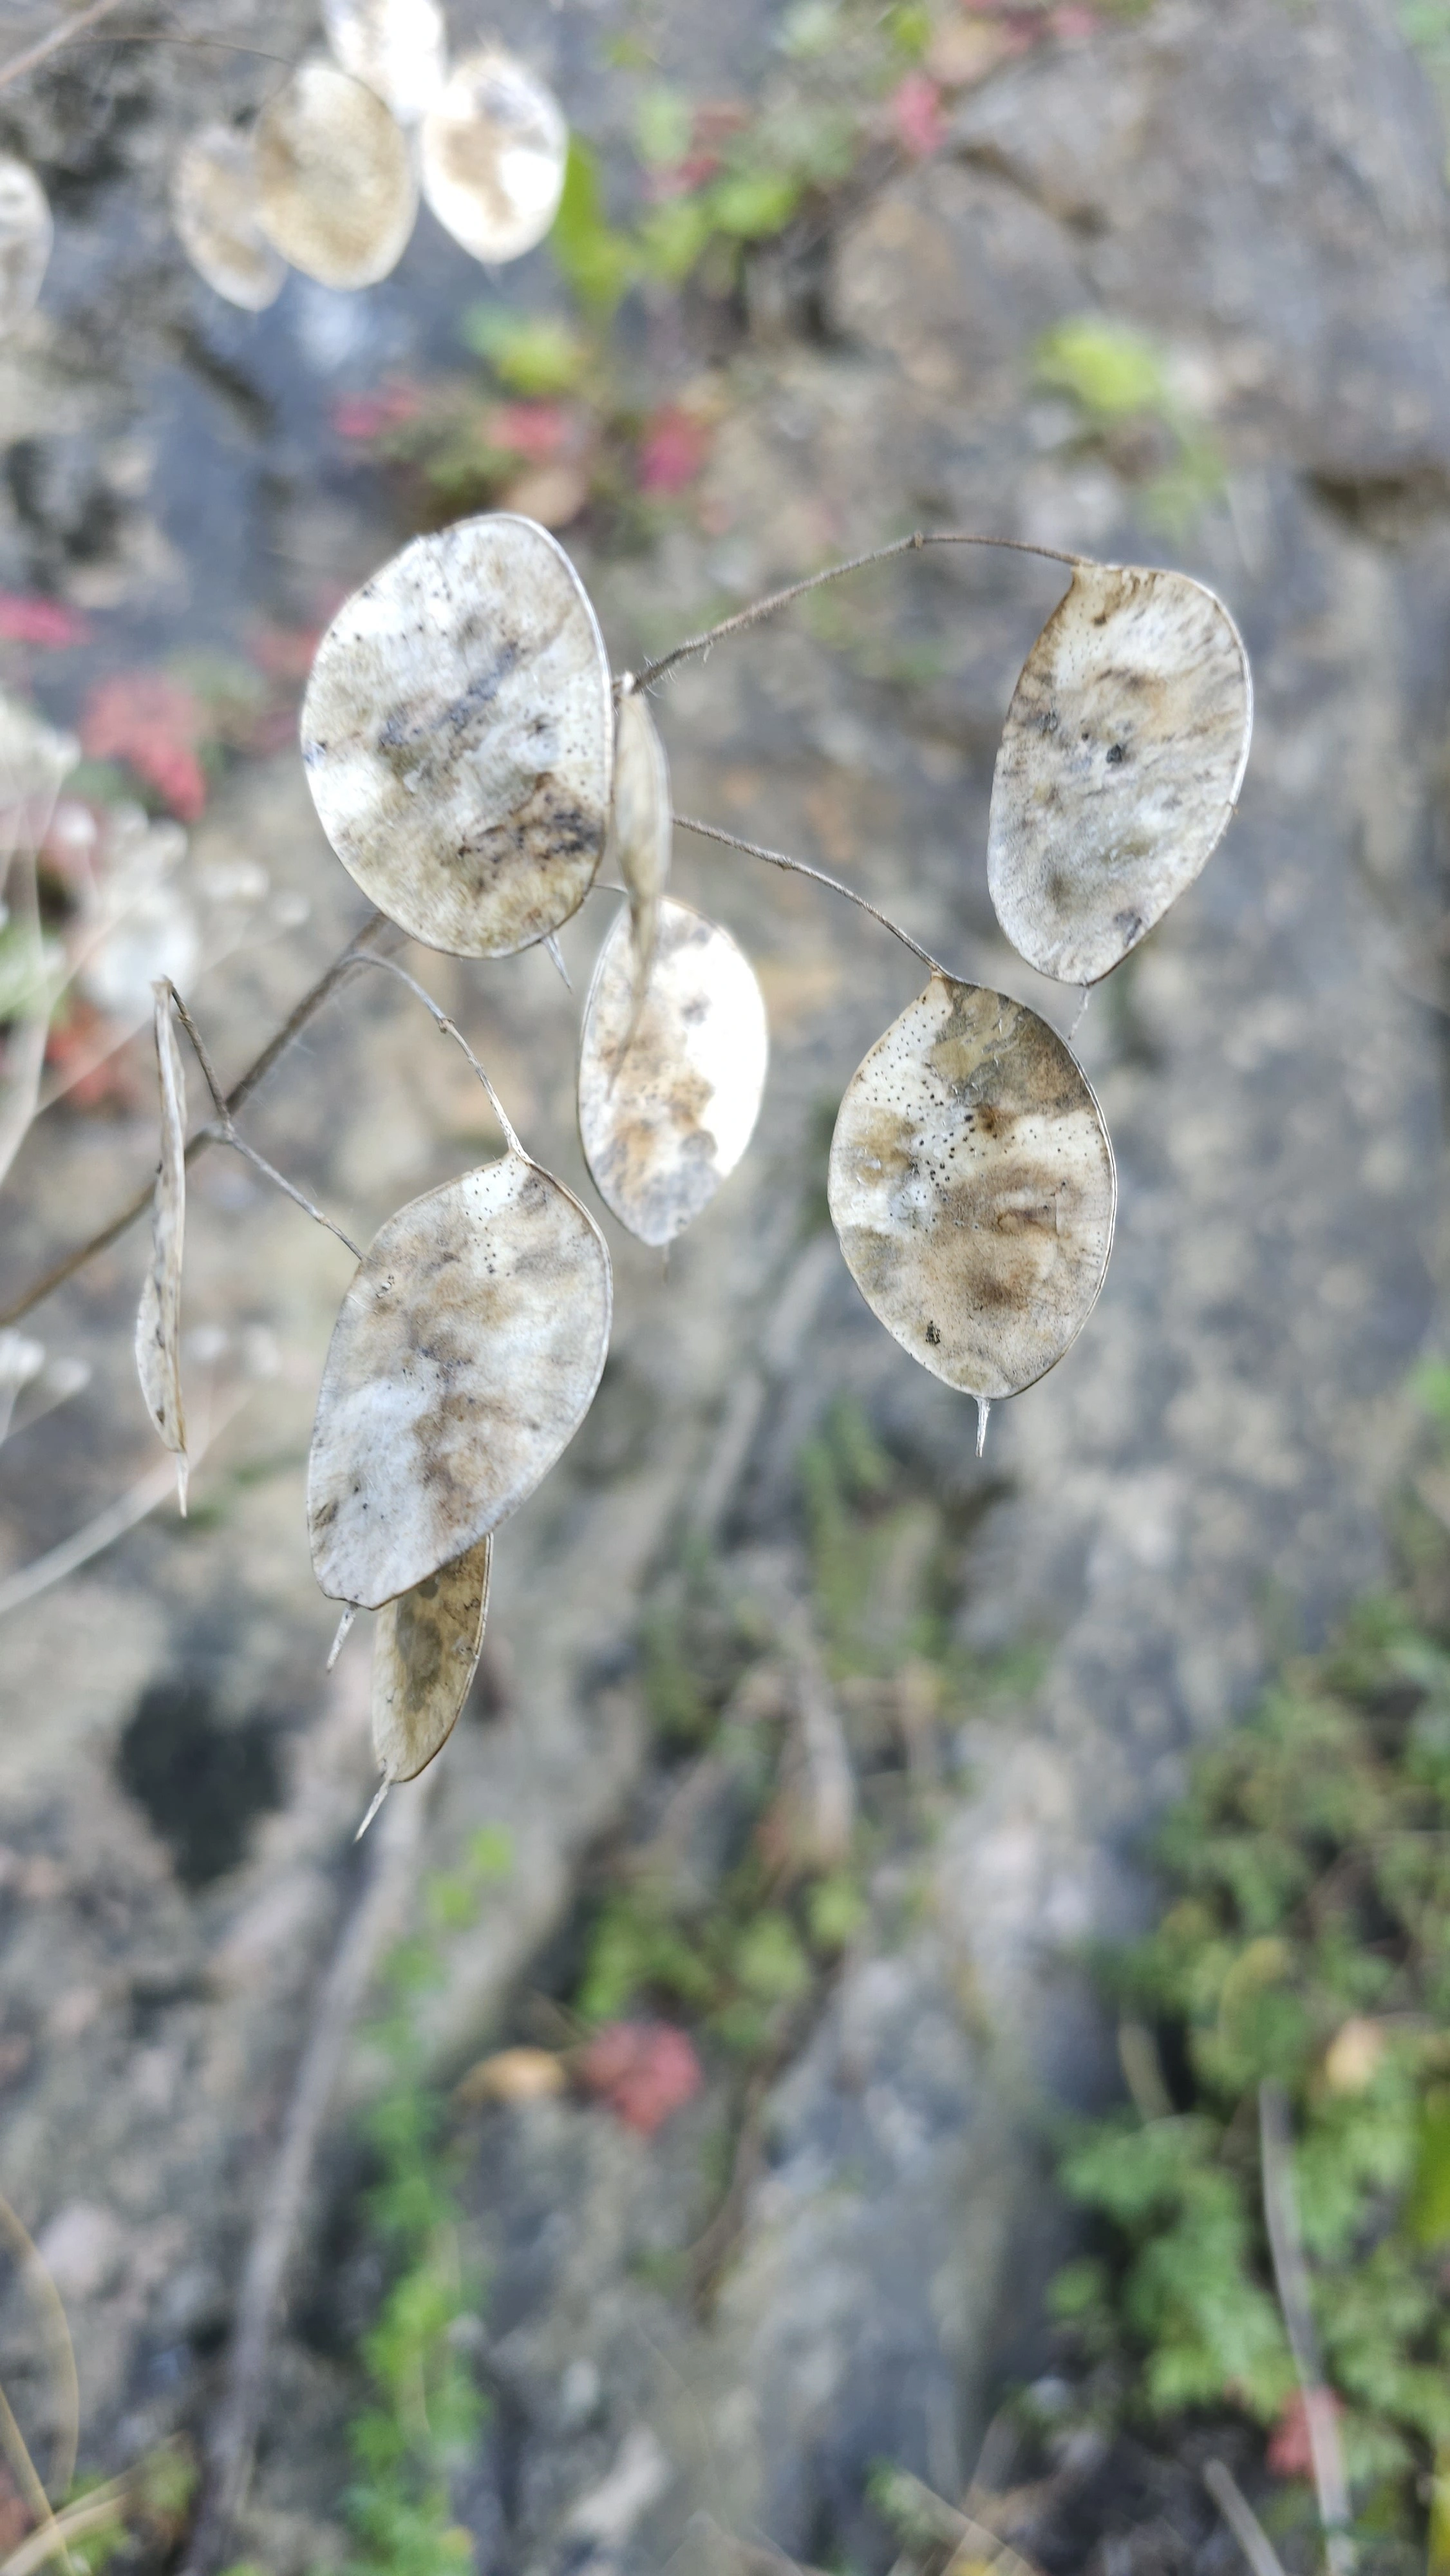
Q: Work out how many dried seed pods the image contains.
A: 13